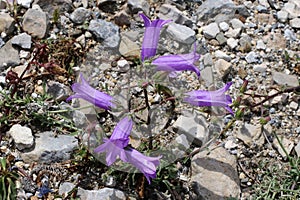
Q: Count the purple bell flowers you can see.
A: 6